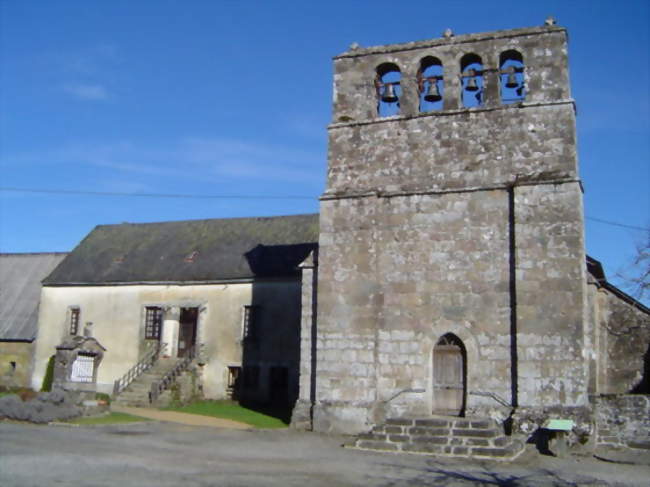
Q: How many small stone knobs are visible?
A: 3